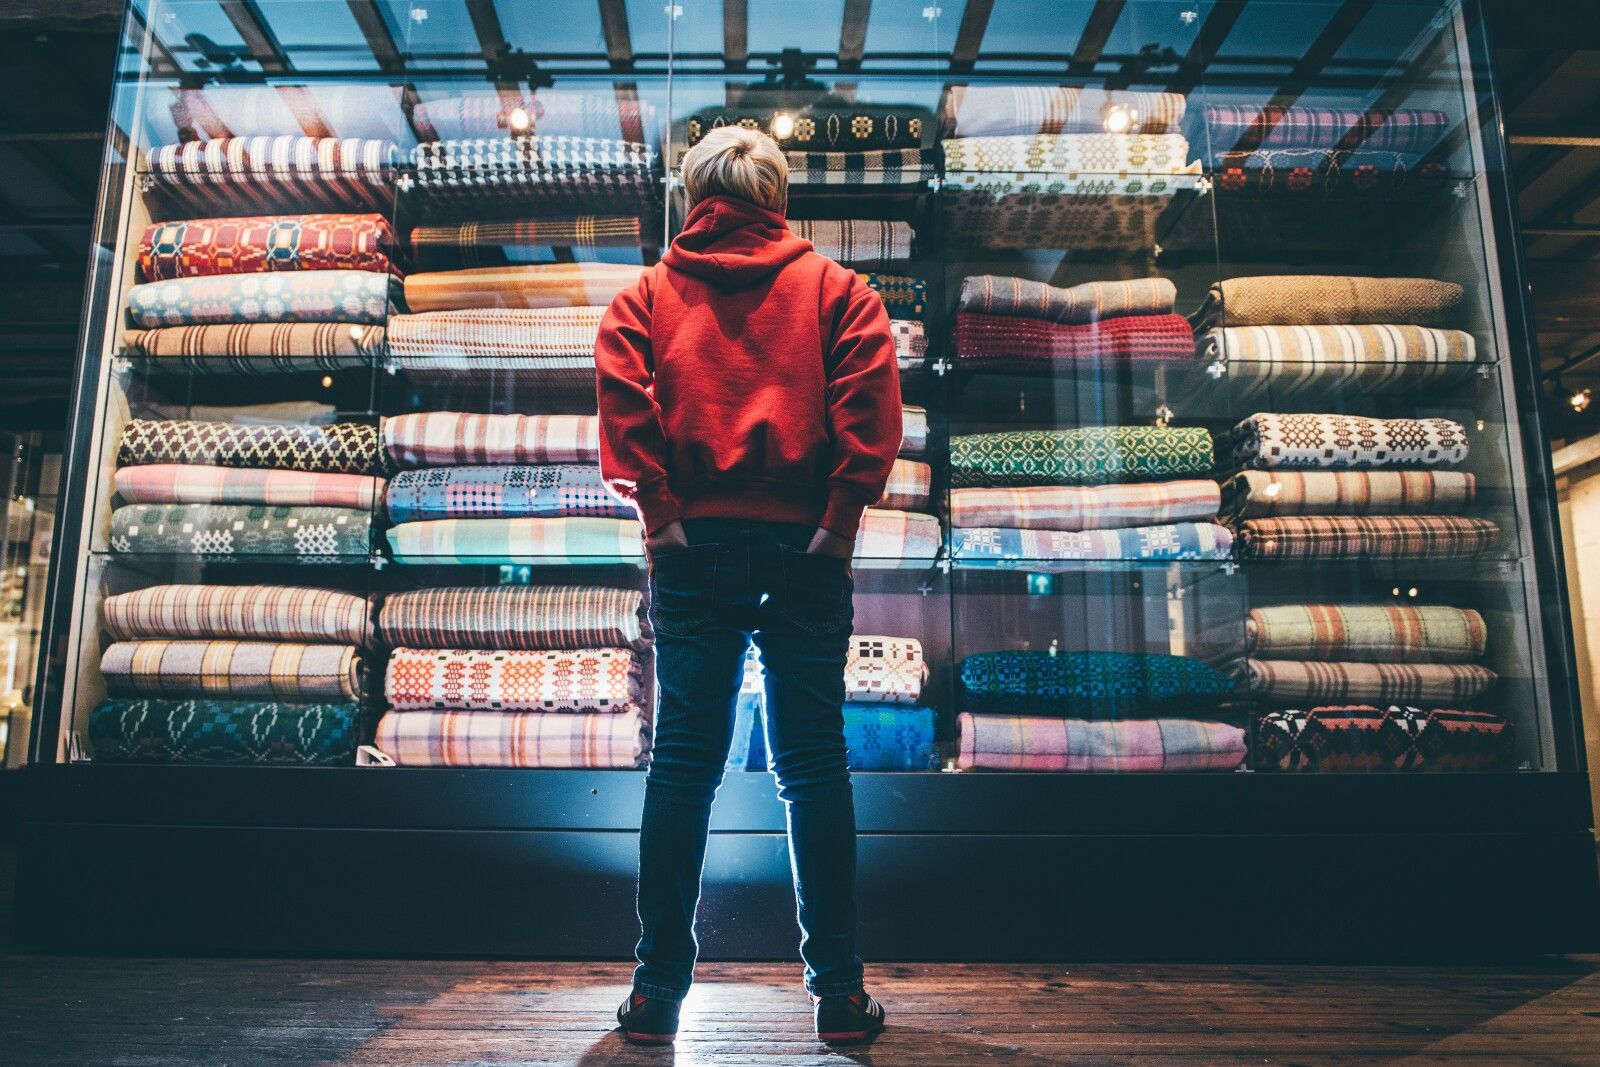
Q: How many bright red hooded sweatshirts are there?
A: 1